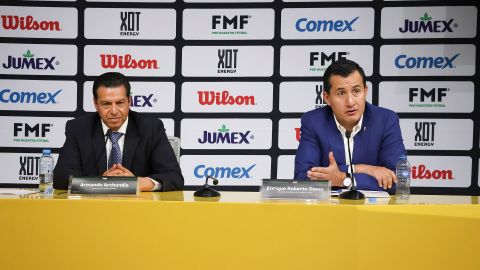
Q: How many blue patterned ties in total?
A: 1